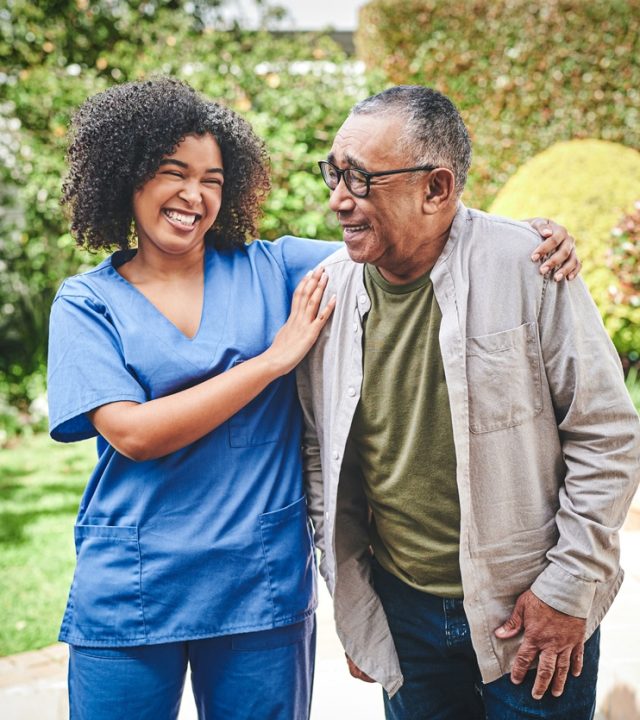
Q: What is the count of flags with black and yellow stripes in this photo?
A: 0